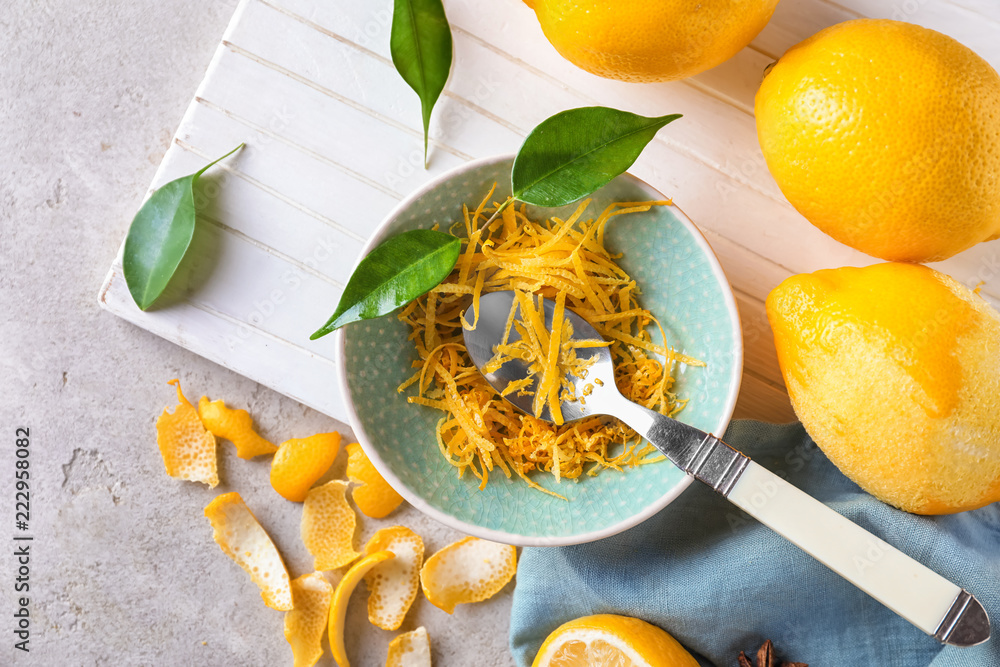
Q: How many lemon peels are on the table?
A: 11